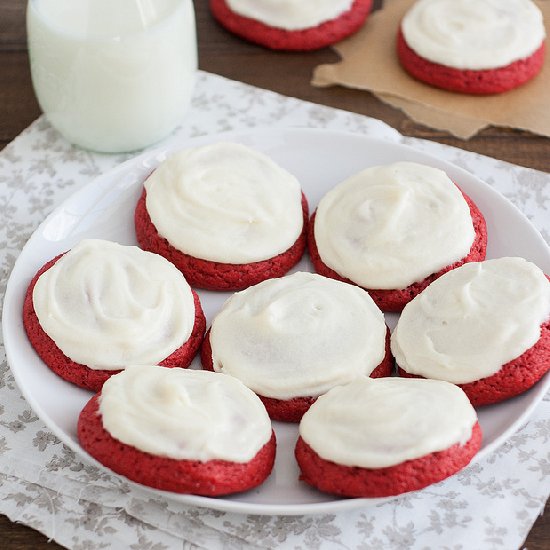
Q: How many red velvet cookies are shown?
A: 9